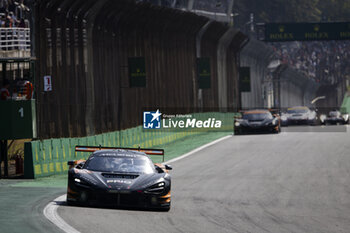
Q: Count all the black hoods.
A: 2